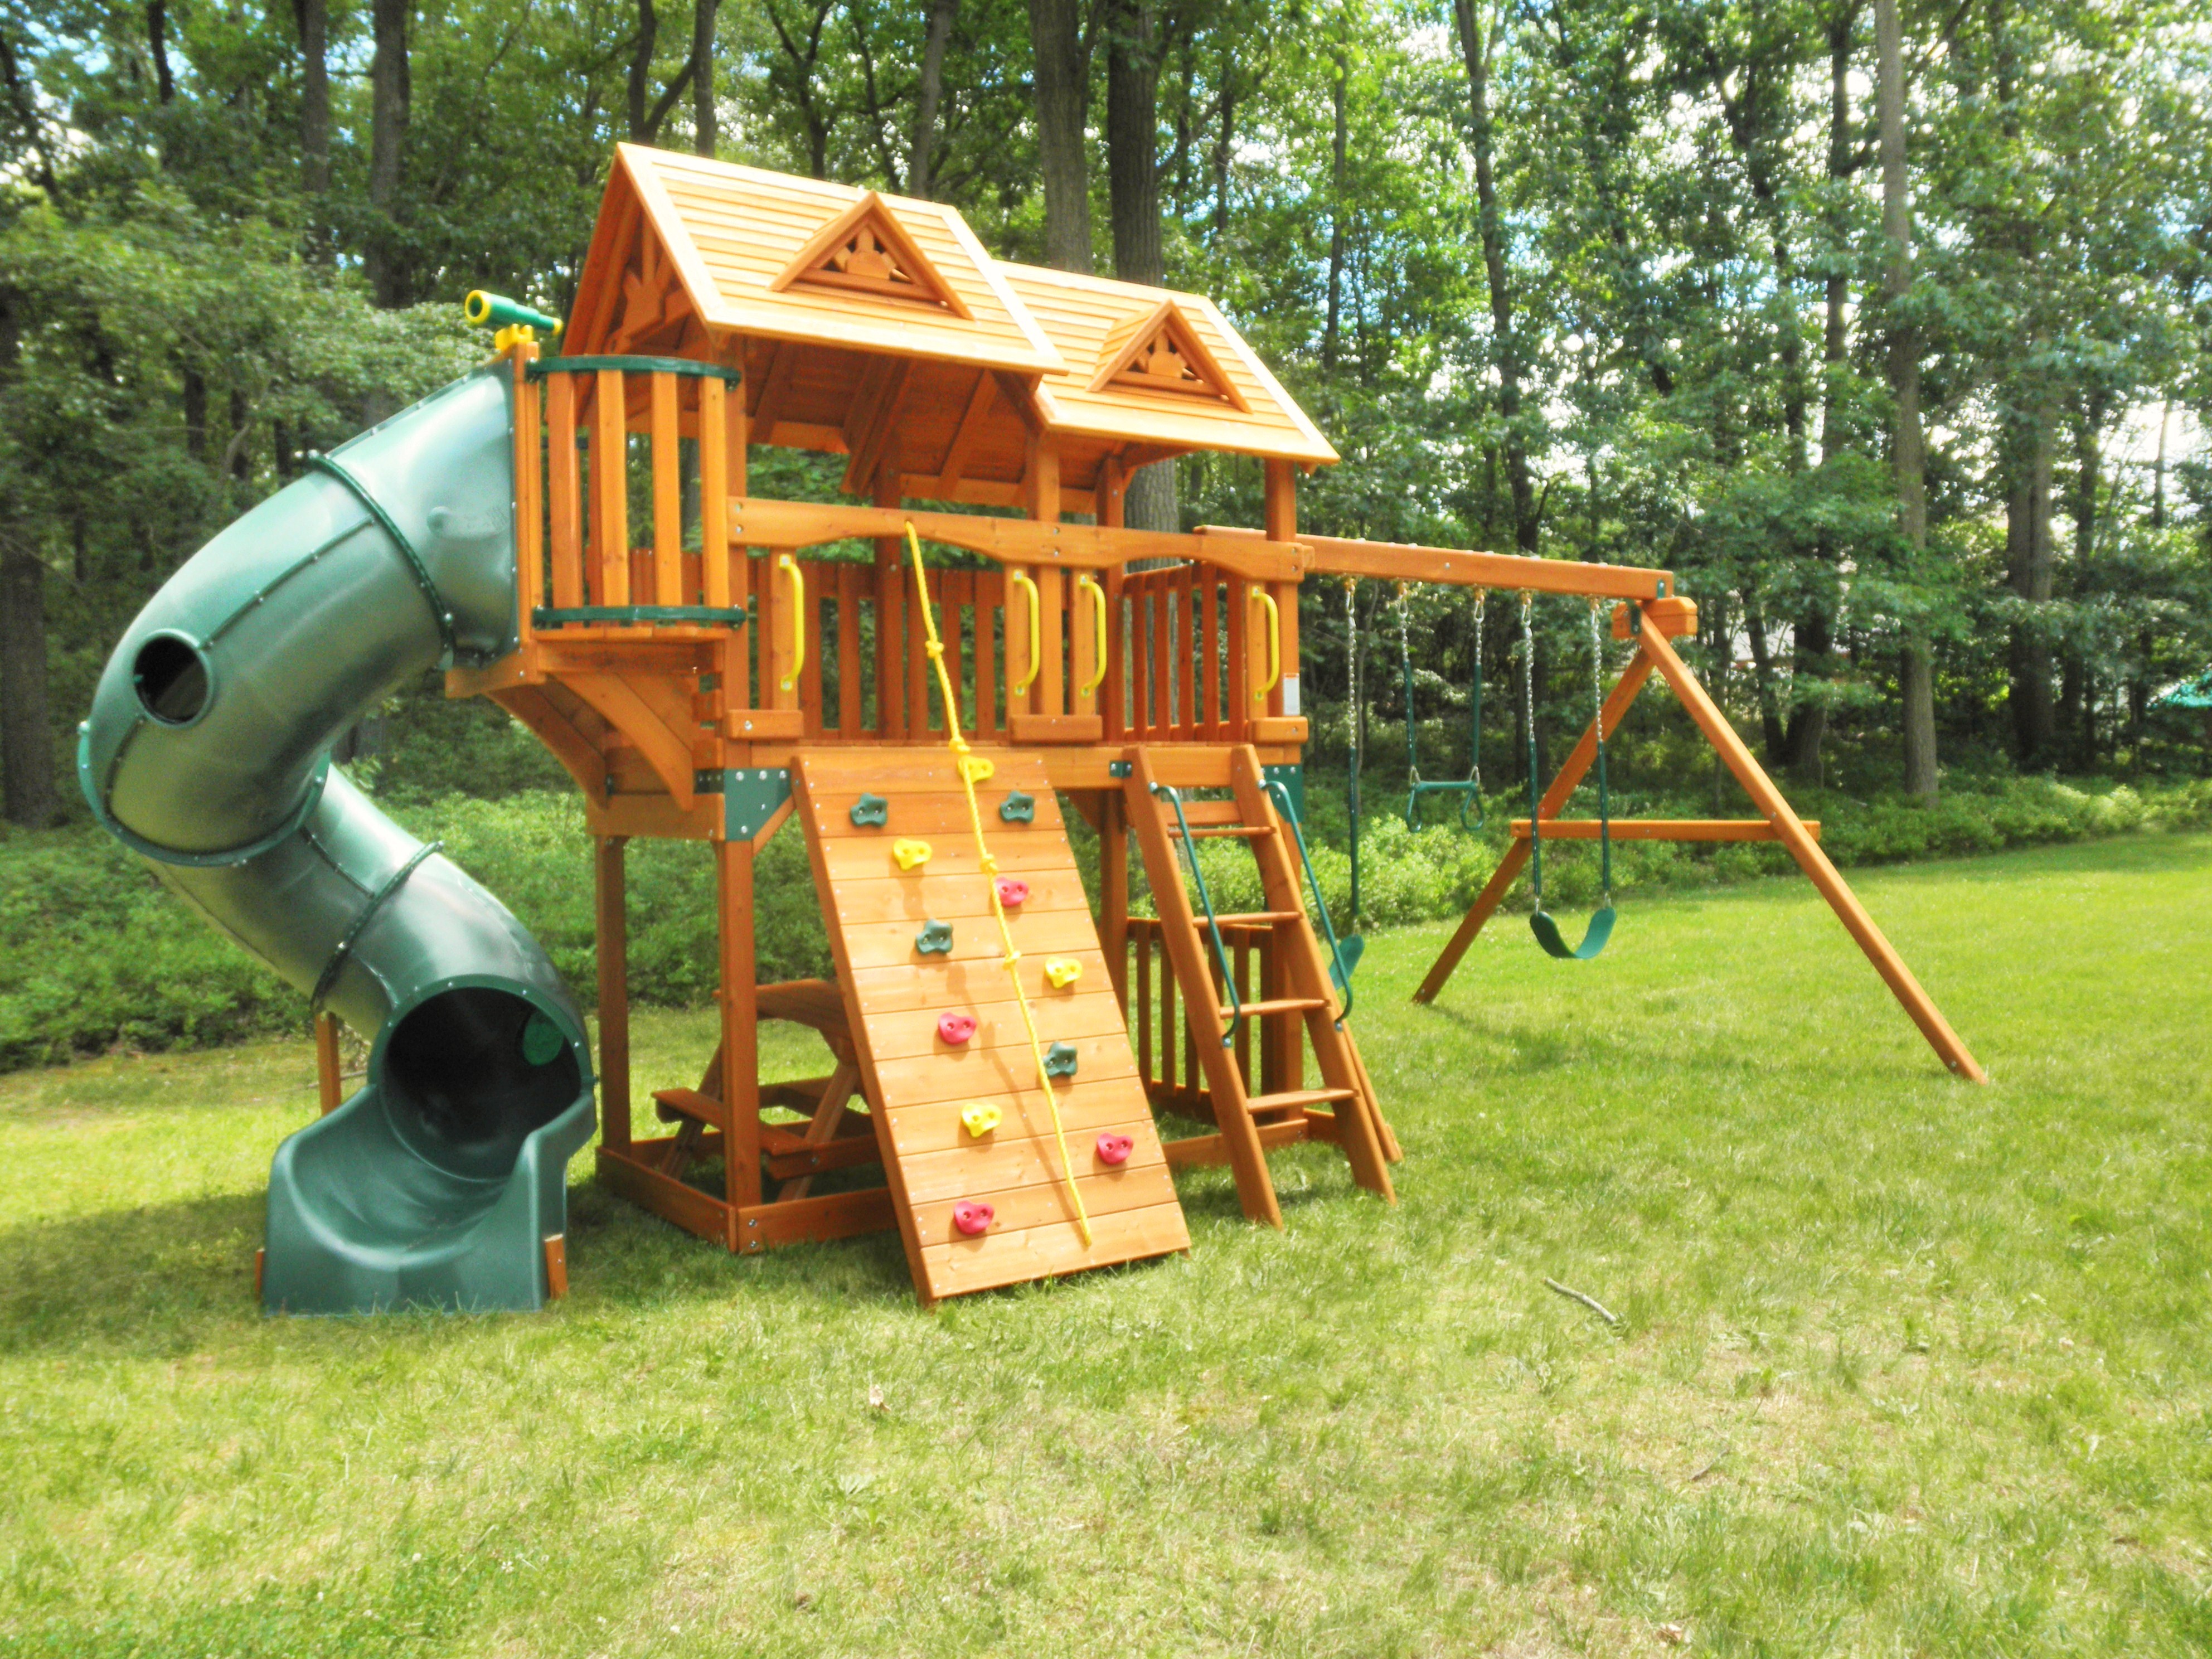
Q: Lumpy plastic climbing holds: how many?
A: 12